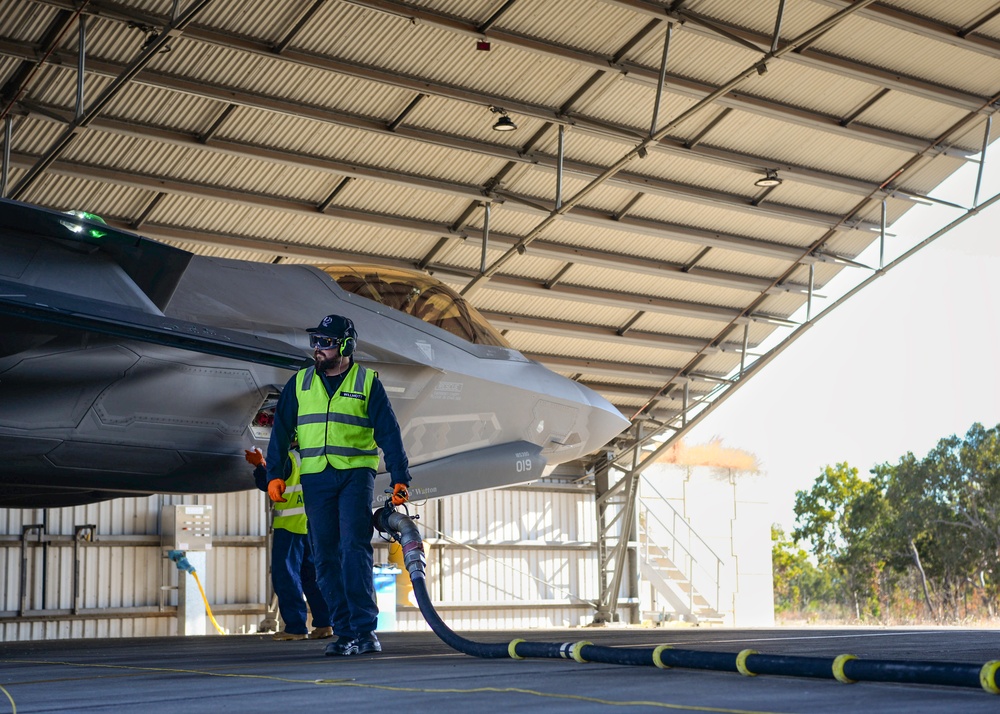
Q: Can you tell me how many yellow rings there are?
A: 6